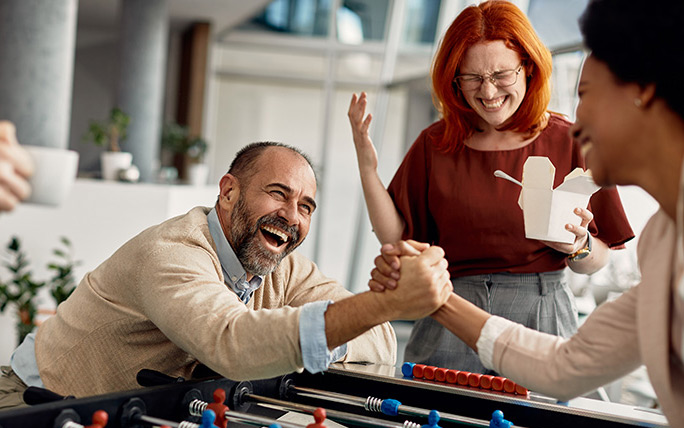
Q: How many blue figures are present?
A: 4